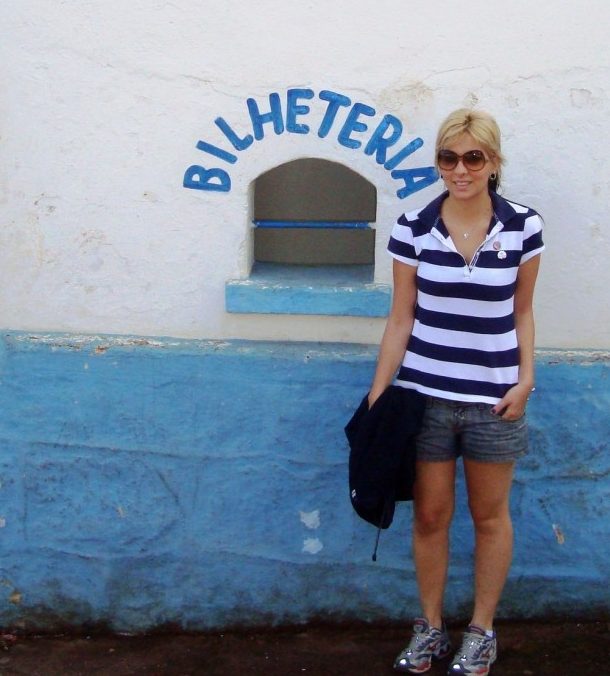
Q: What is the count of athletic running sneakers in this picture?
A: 2